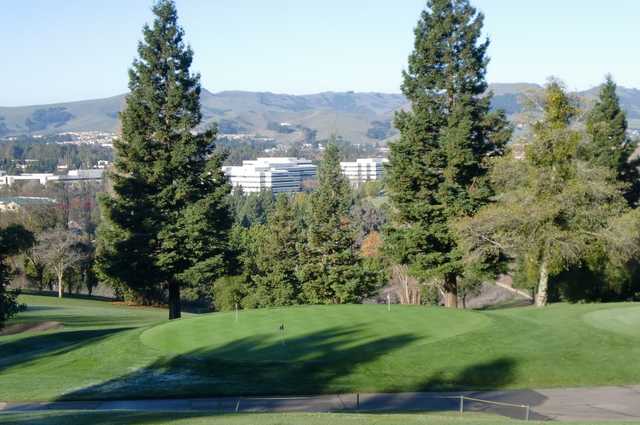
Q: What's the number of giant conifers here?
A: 2